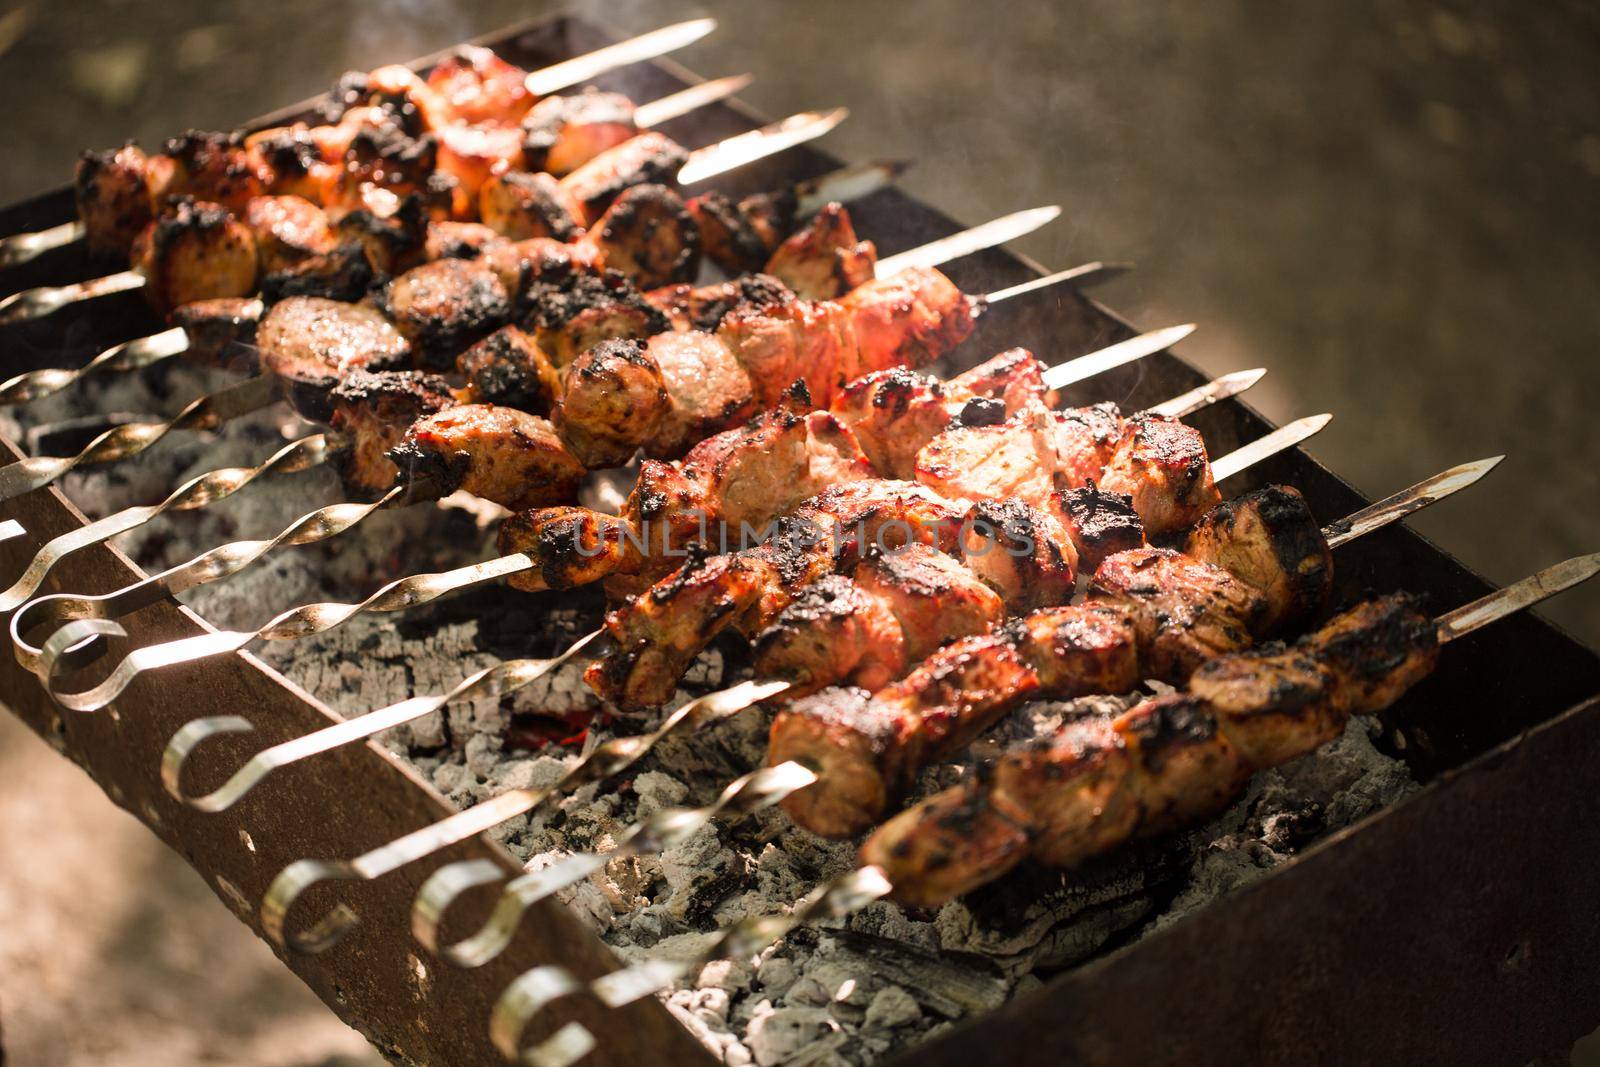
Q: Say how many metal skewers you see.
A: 11